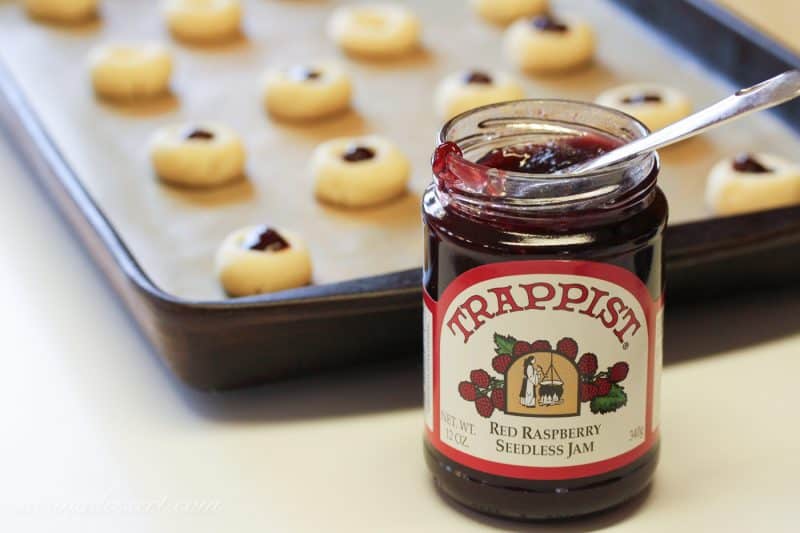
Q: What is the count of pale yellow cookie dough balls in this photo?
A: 13